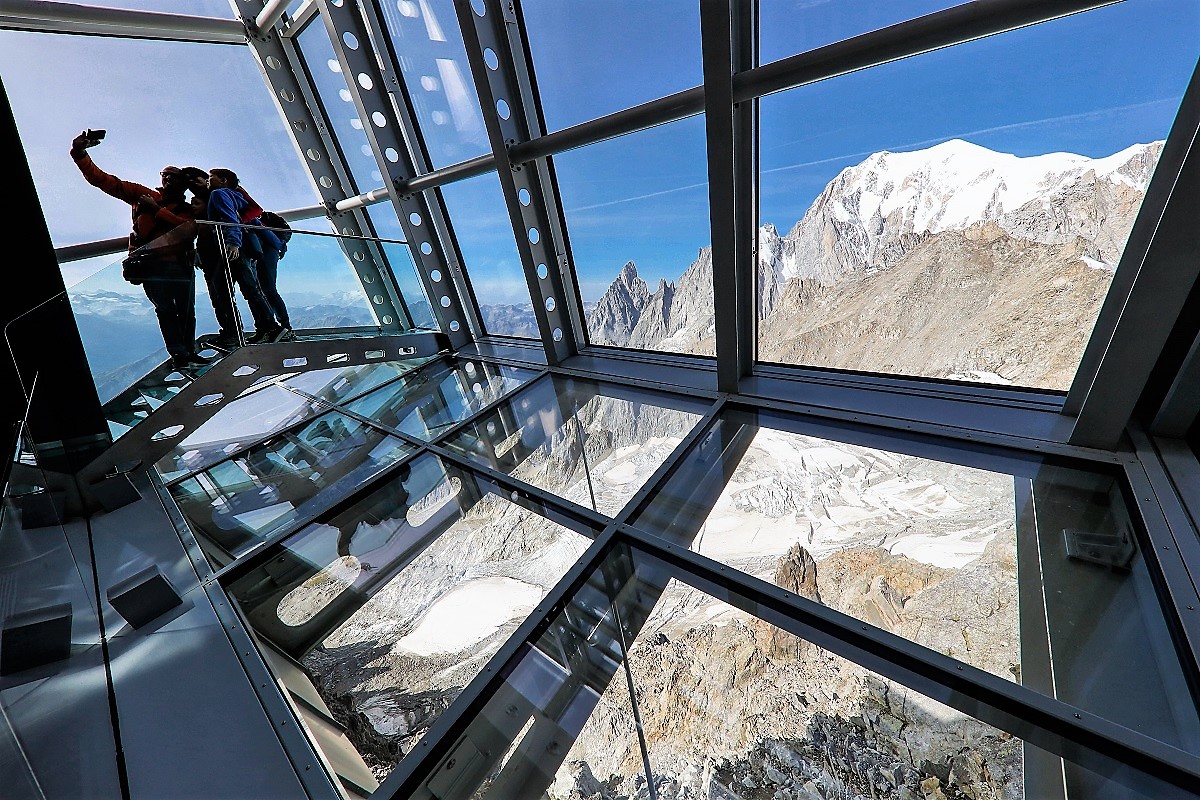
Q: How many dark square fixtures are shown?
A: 4